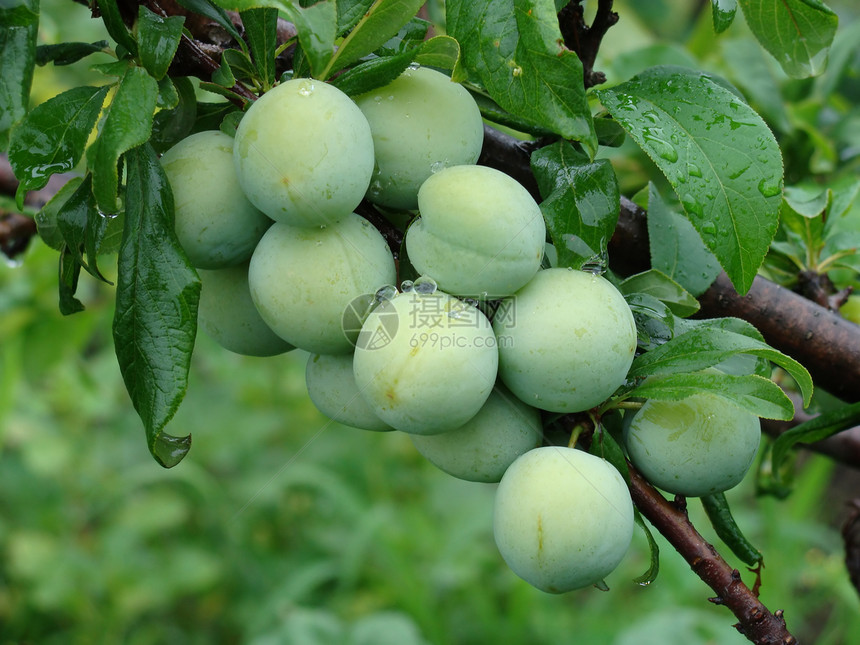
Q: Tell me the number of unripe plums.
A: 12